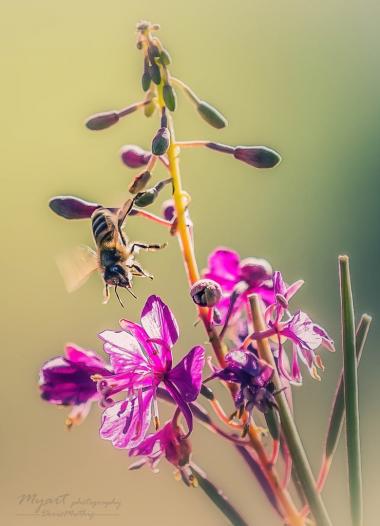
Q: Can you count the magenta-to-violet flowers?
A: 6